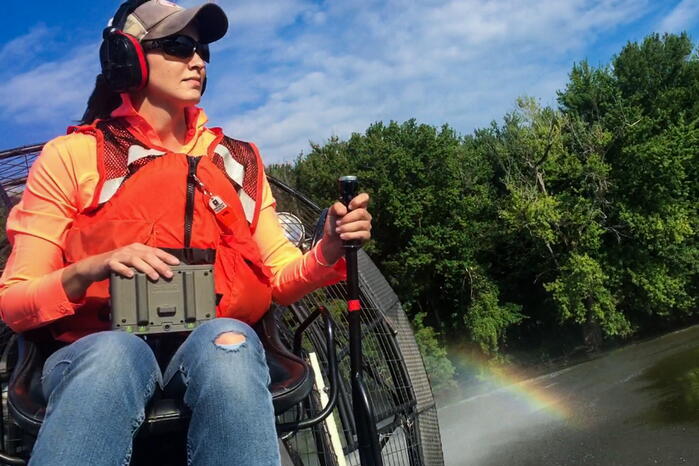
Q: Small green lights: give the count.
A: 3